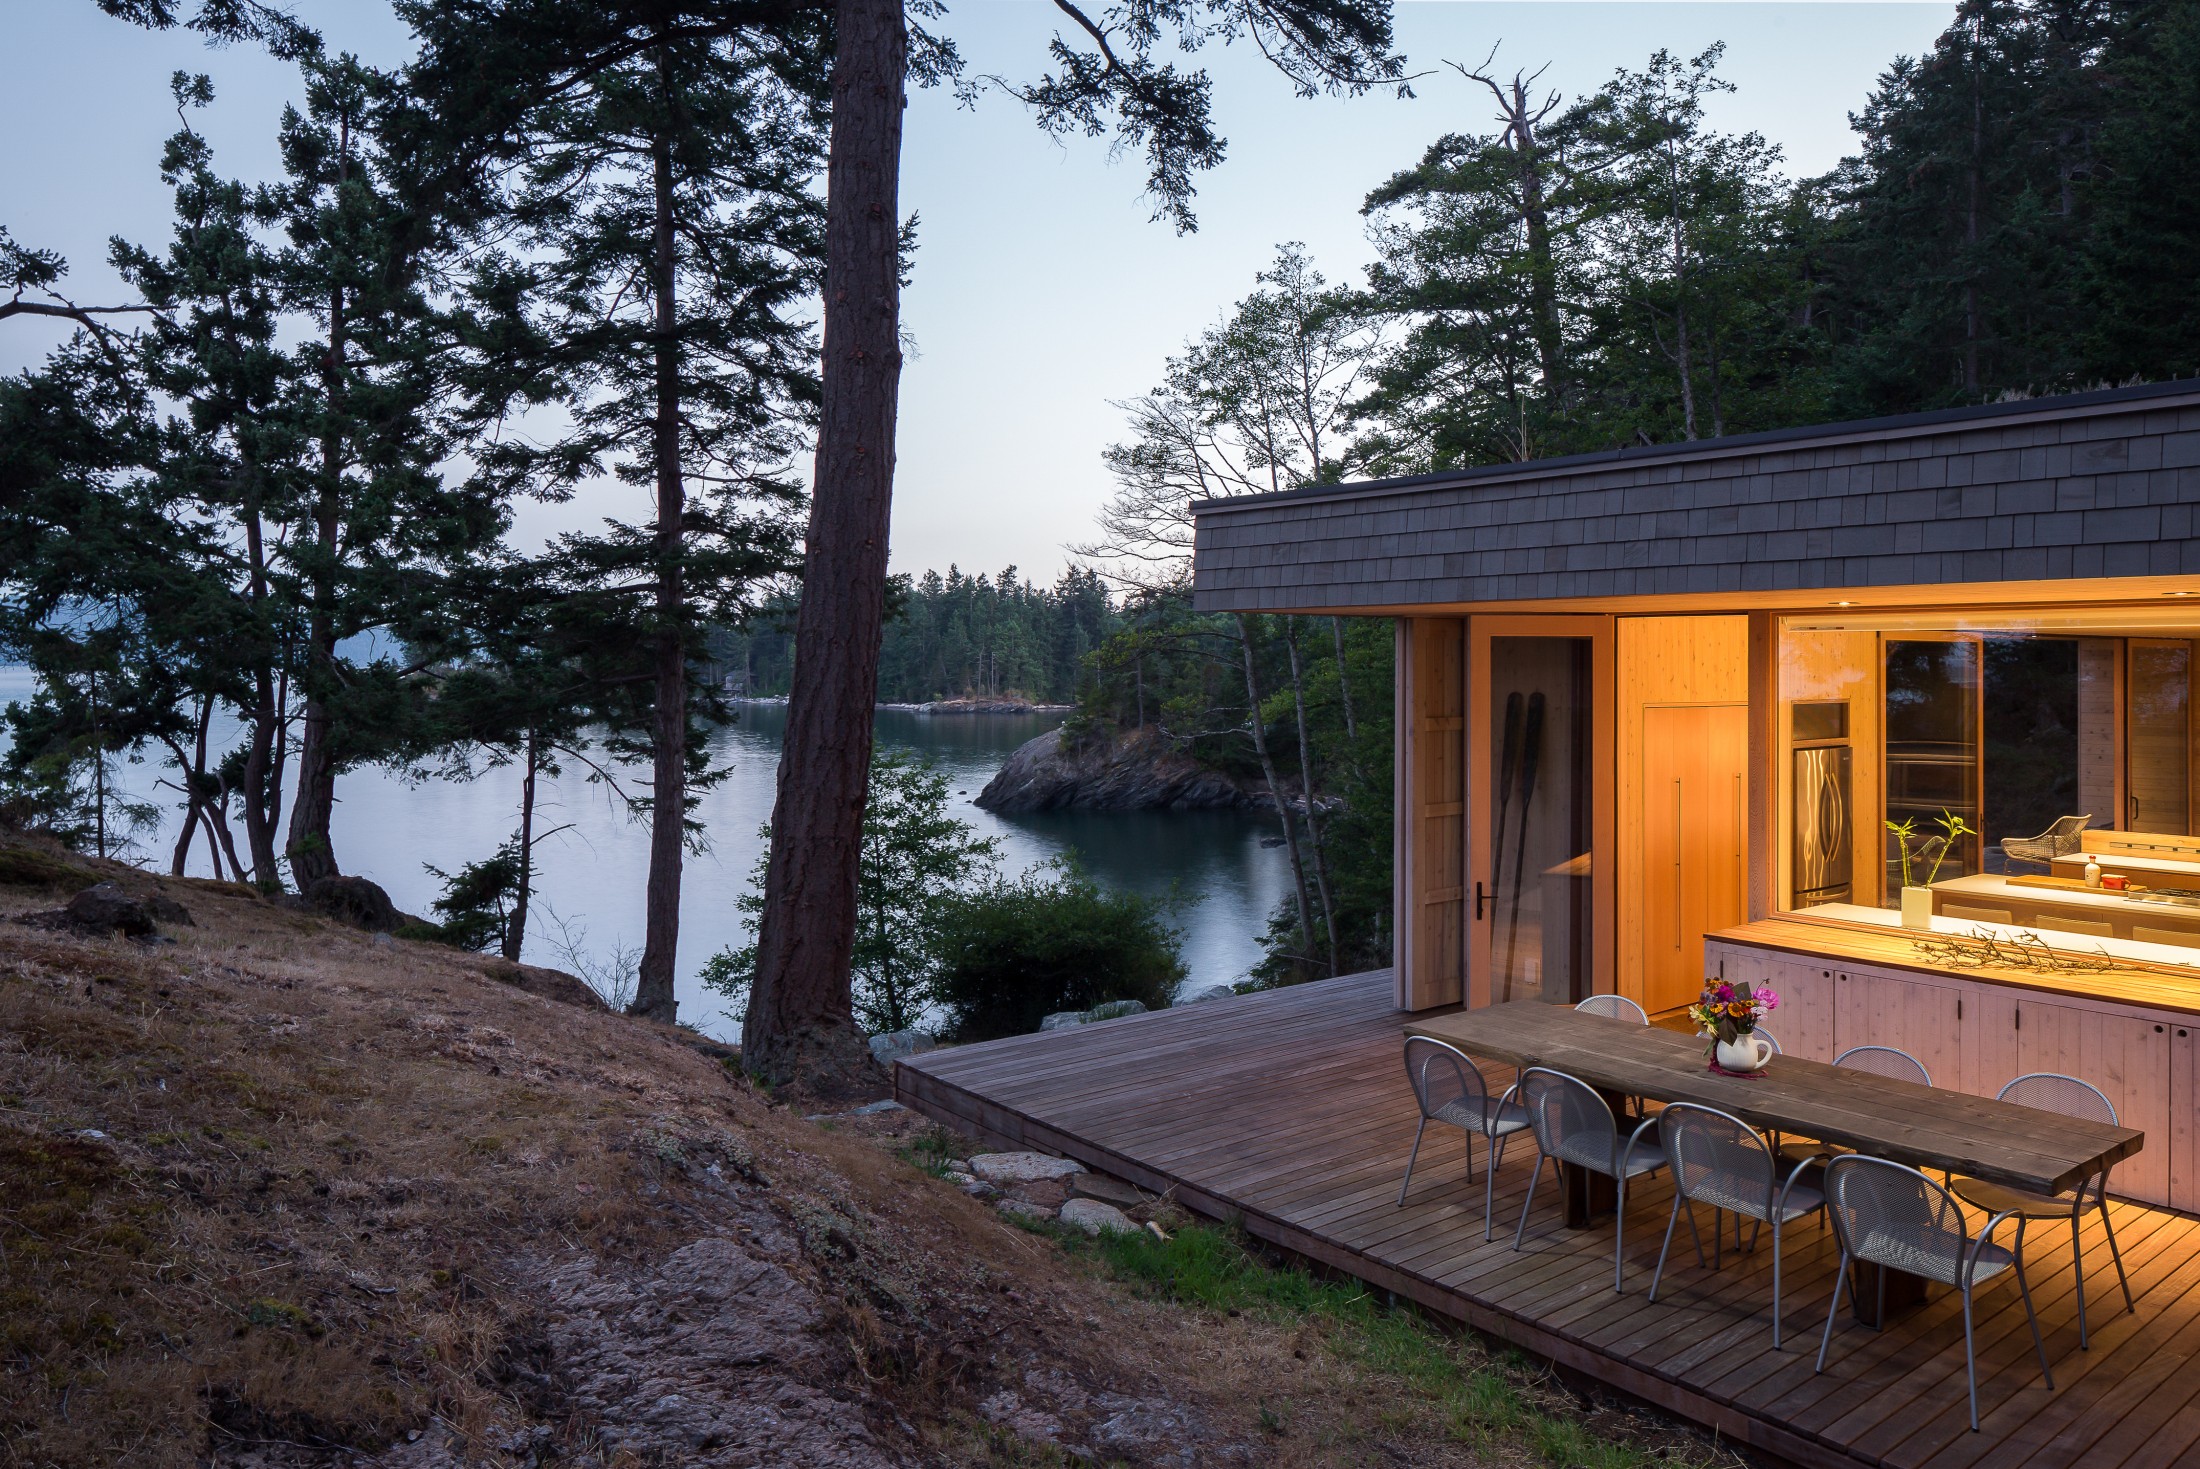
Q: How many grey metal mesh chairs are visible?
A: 8